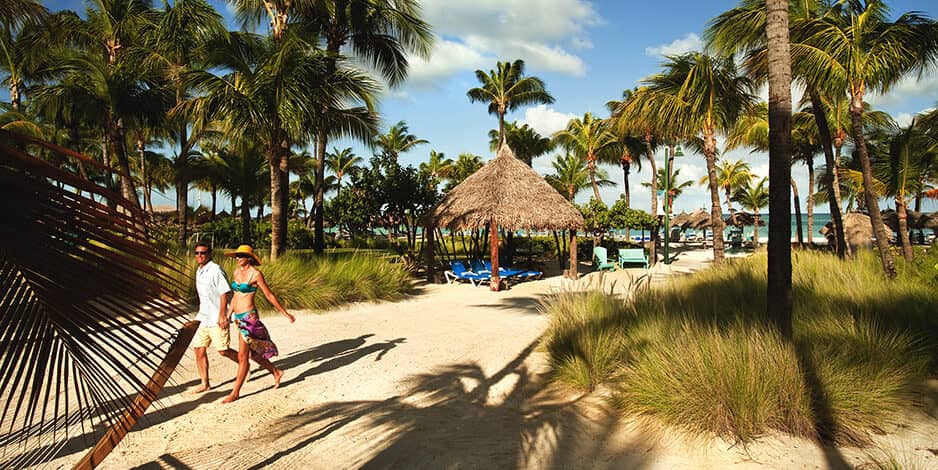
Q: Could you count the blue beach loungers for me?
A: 3